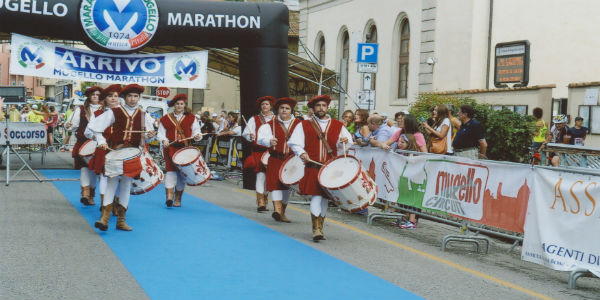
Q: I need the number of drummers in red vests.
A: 7